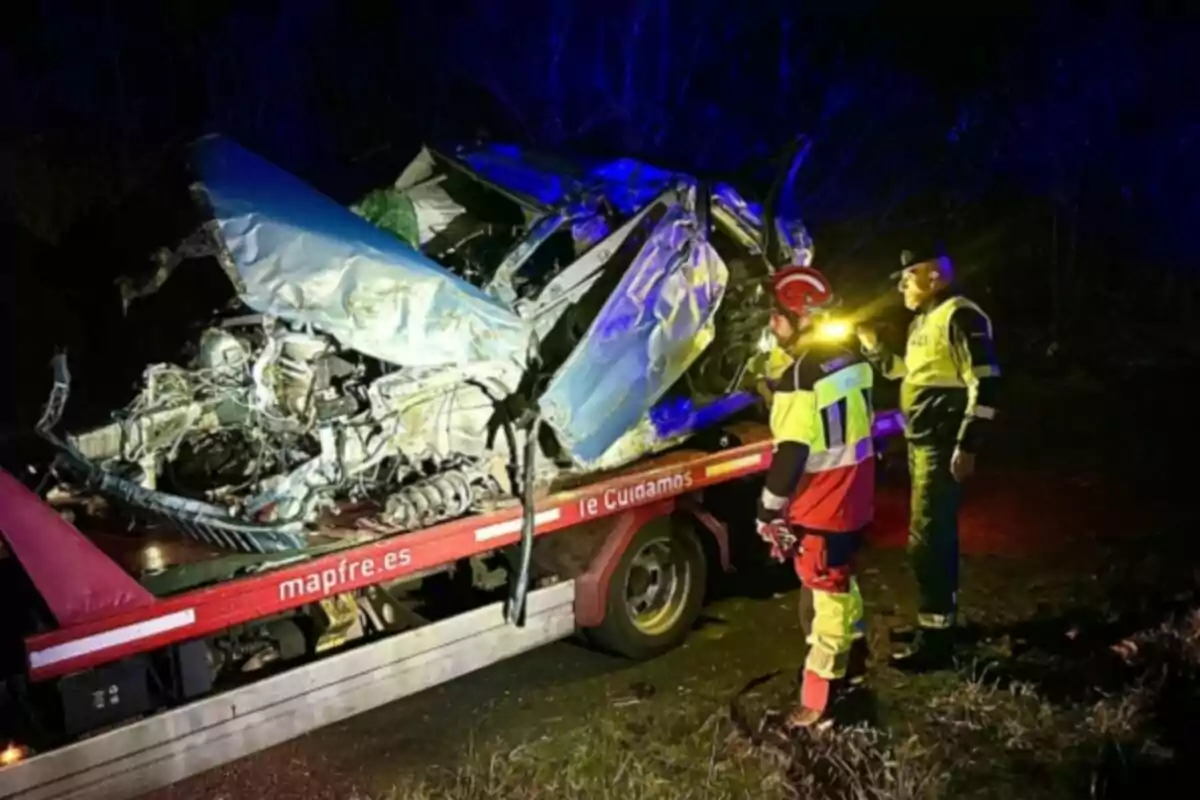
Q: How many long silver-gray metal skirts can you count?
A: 1